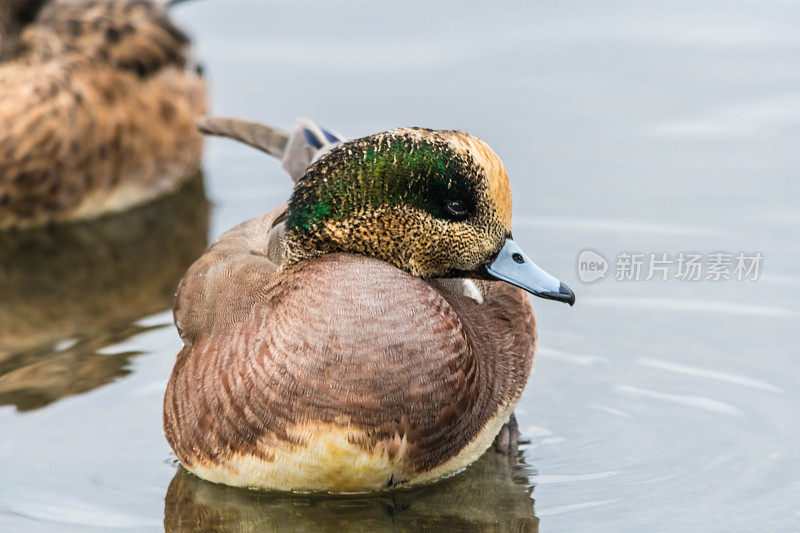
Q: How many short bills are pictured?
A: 1